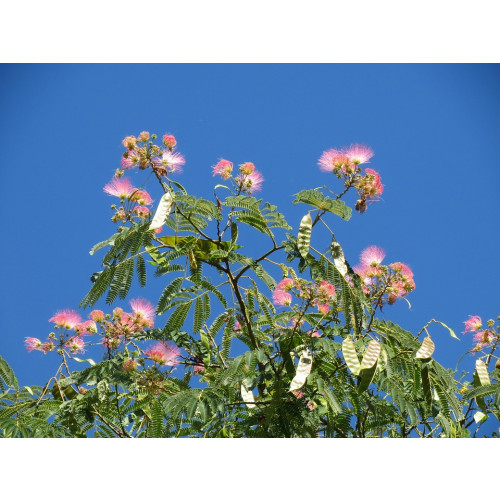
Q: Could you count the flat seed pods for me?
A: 9